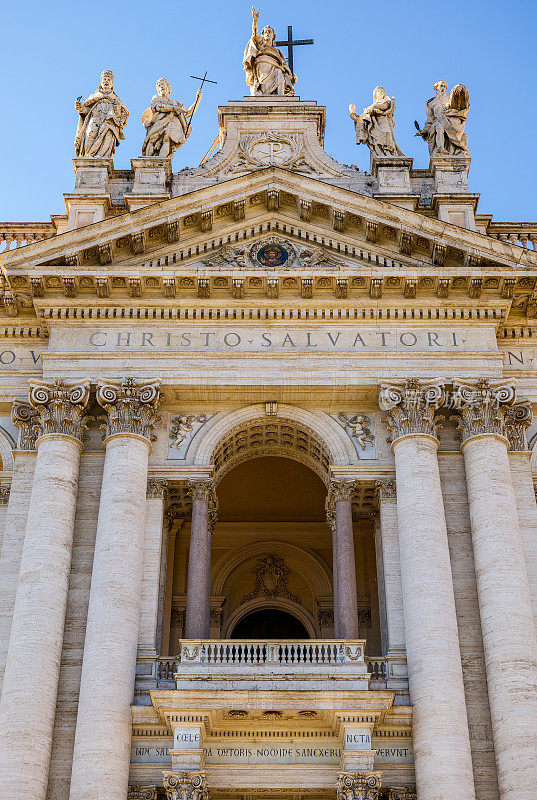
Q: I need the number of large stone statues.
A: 5